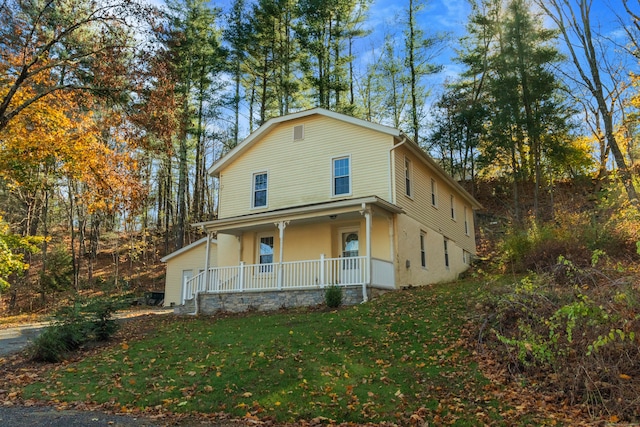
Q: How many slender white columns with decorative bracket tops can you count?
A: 3